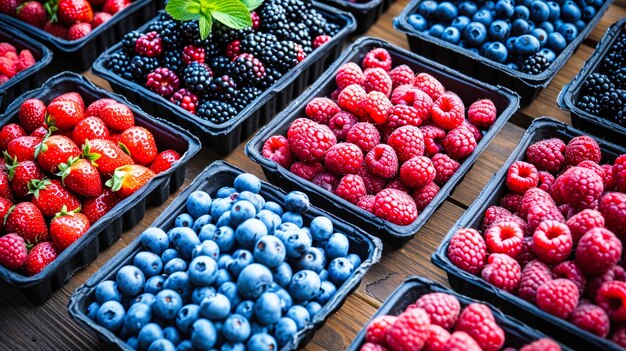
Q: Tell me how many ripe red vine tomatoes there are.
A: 0